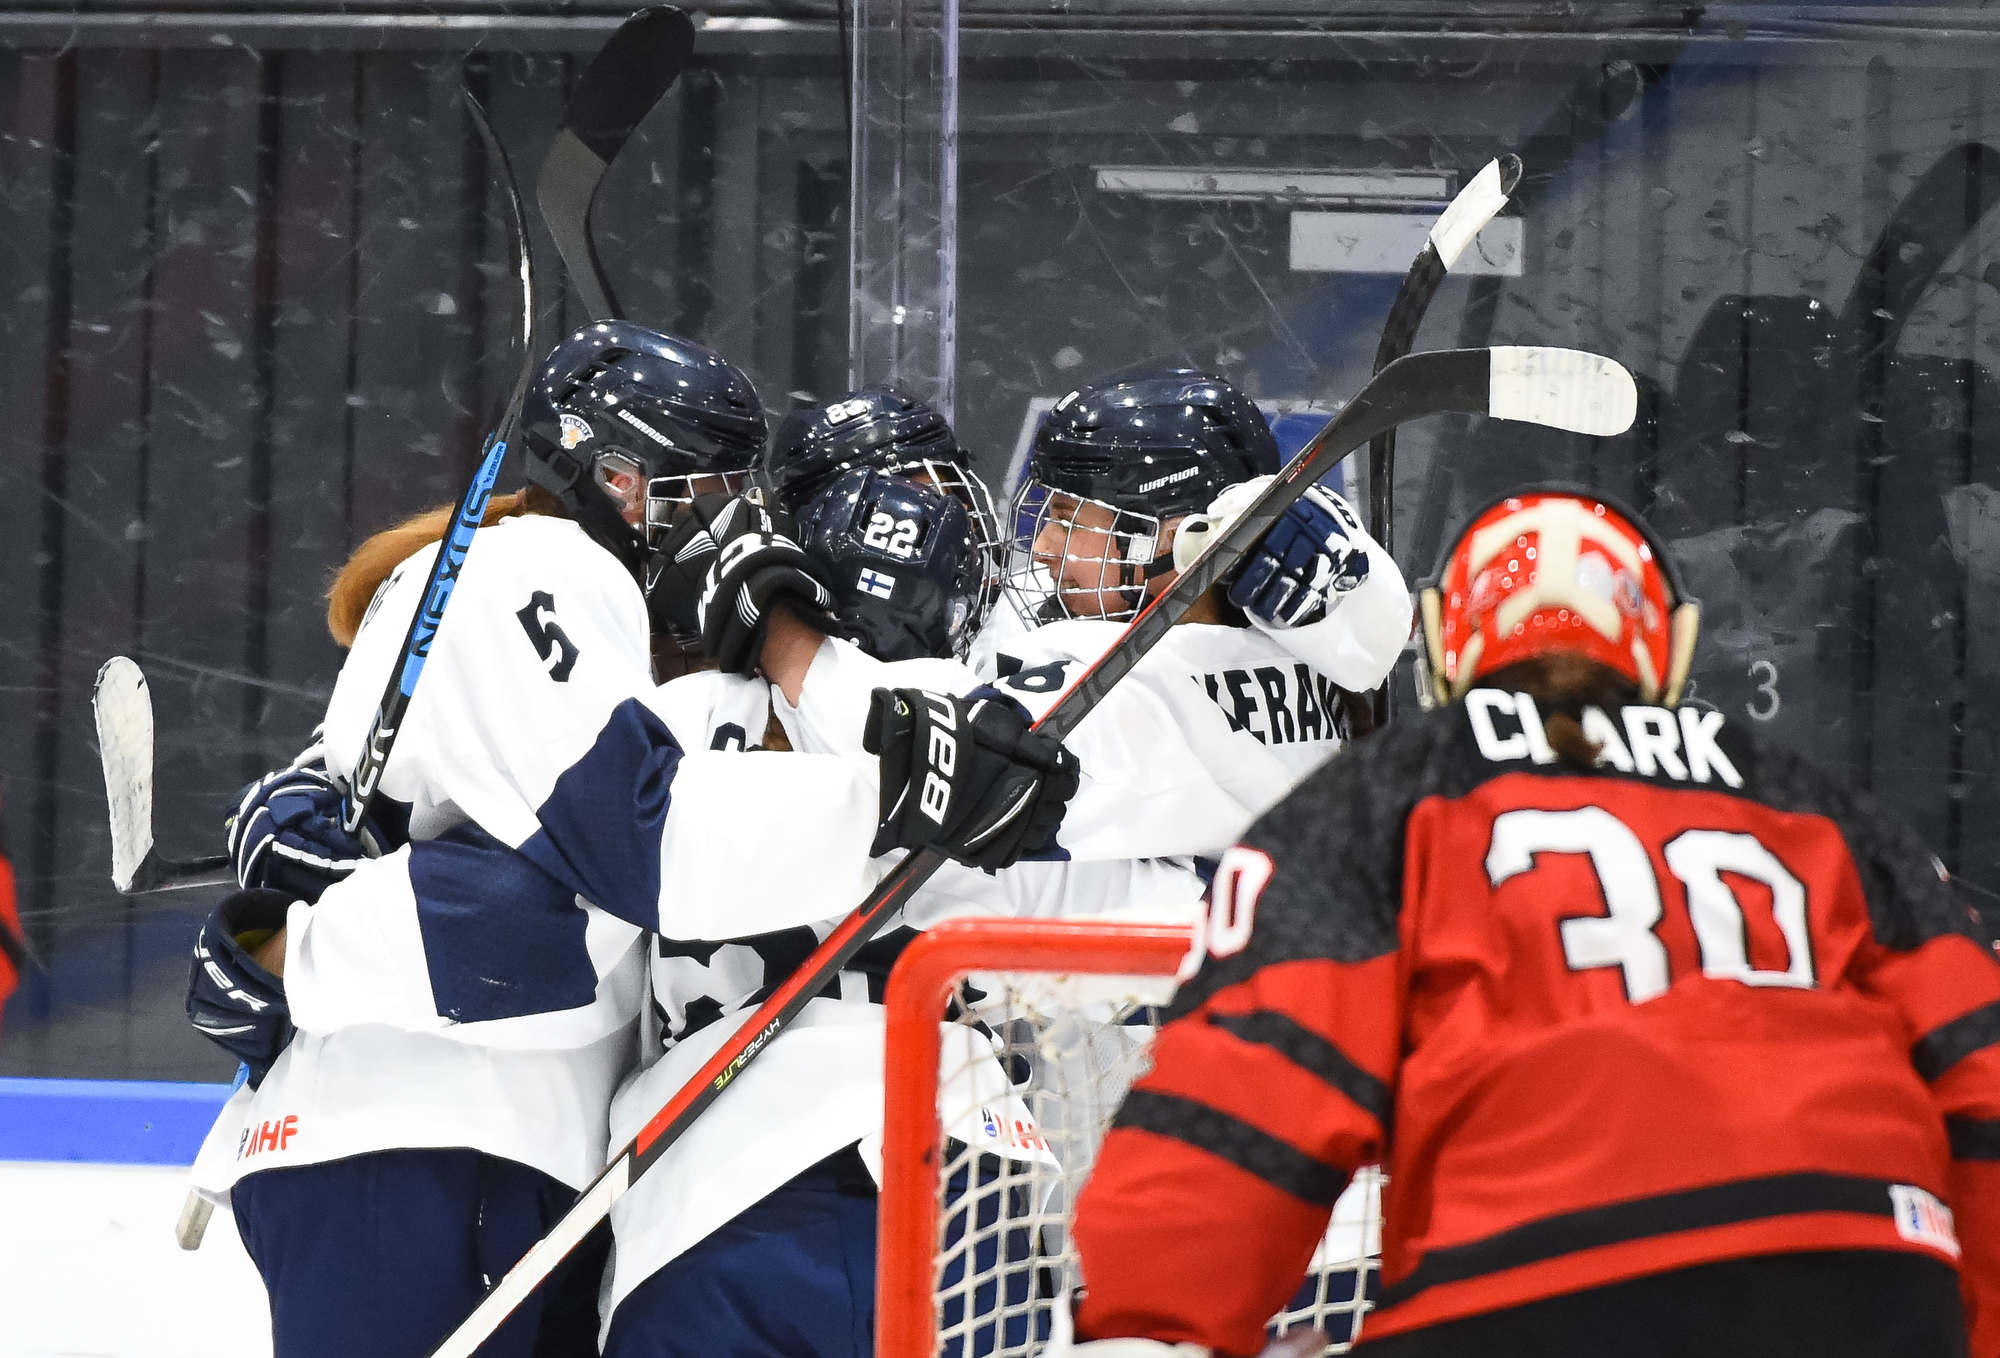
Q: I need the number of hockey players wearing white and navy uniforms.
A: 4